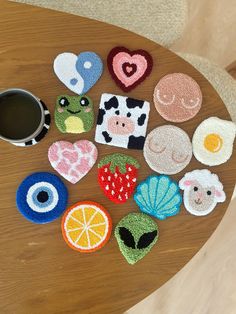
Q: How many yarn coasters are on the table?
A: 15